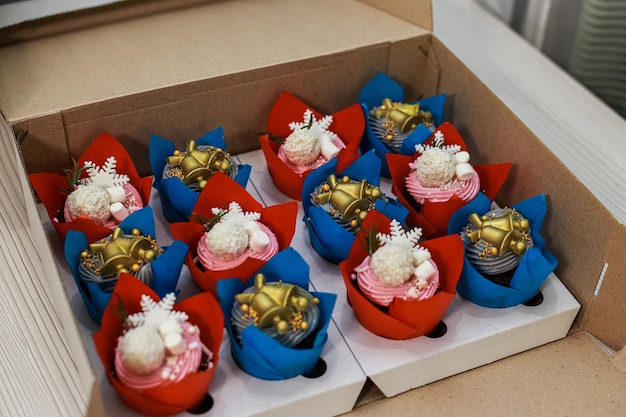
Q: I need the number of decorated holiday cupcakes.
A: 12